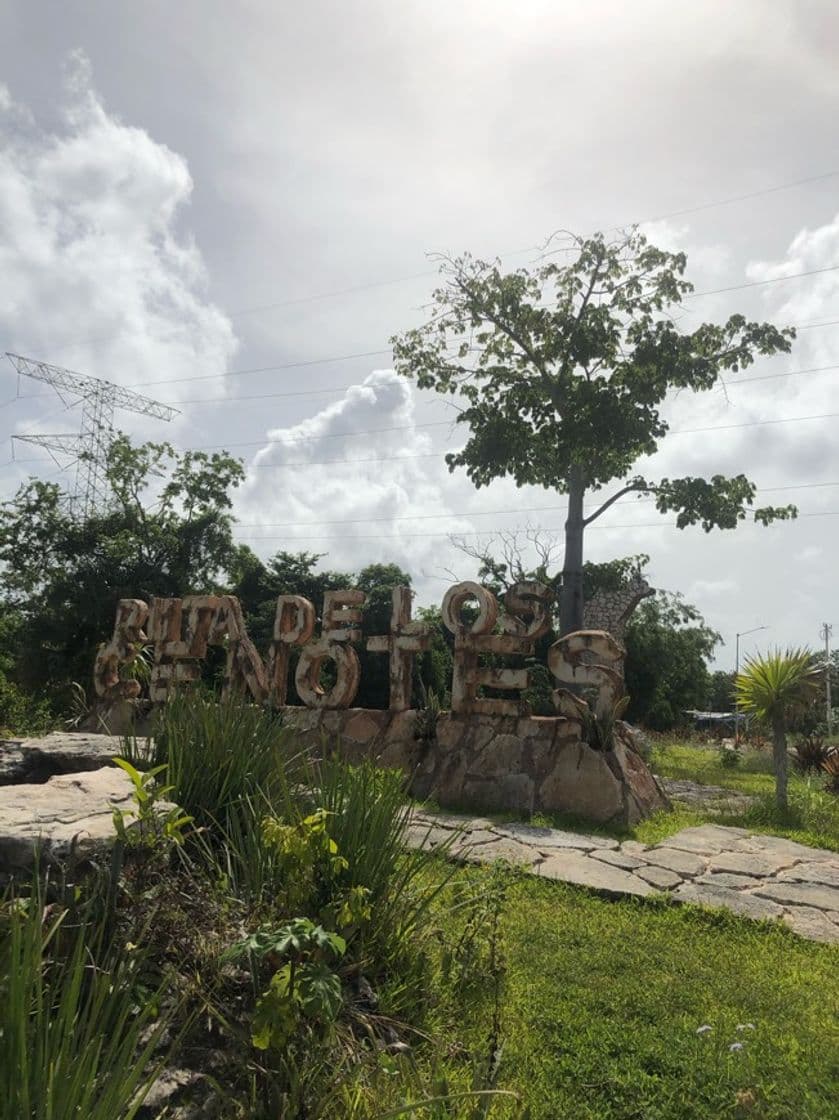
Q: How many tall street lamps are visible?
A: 1